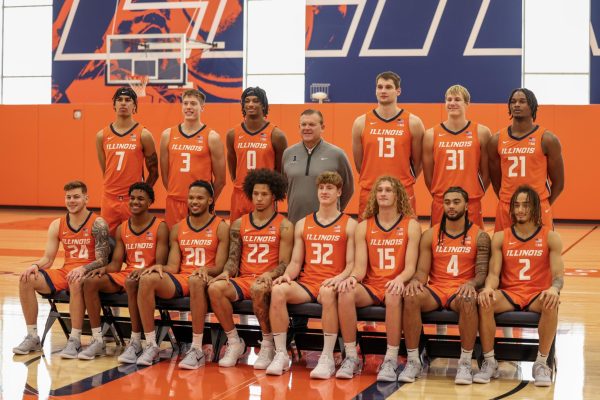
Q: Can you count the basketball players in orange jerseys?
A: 14